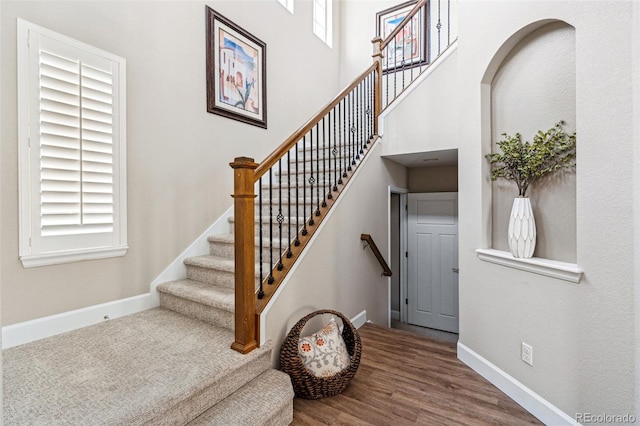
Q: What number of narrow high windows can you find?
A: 2